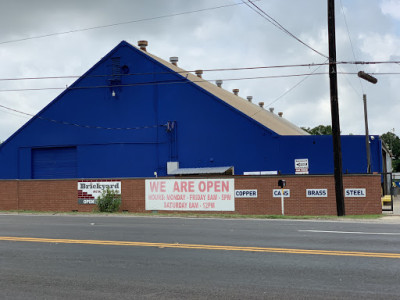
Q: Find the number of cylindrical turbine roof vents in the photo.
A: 9